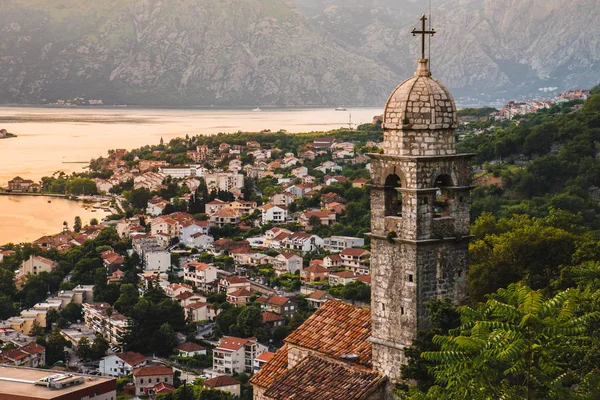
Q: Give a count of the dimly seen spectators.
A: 0